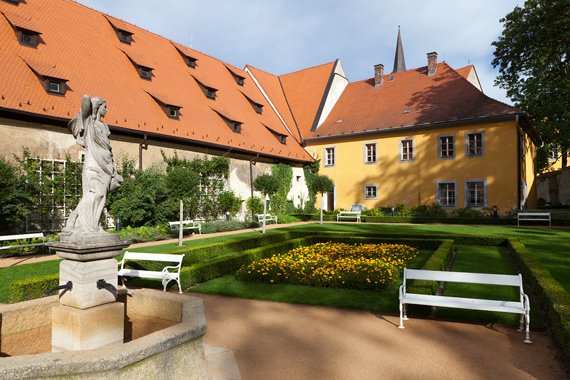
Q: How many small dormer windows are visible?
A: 12